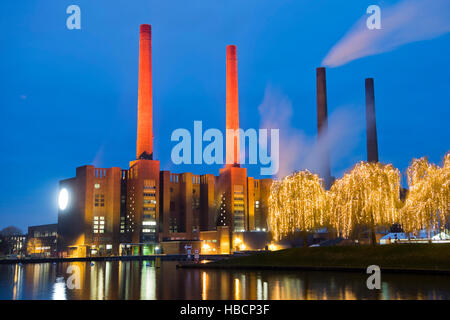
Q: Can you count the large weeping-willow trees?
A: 3